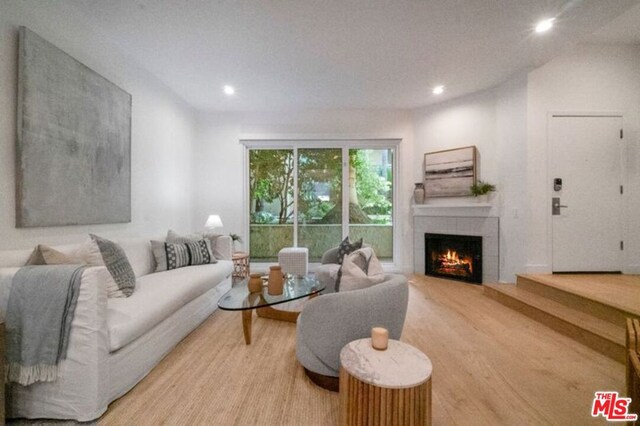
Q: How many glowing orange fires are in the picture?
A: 1